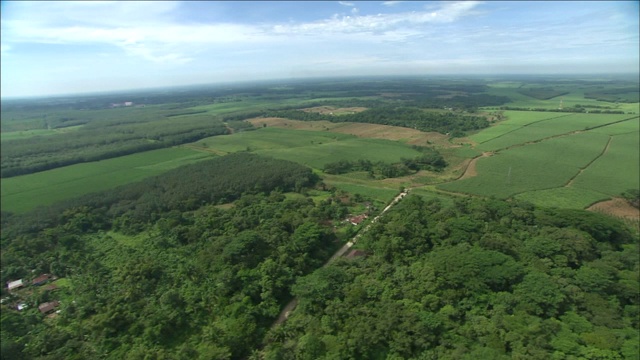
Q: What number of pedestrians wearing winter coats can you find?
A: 0